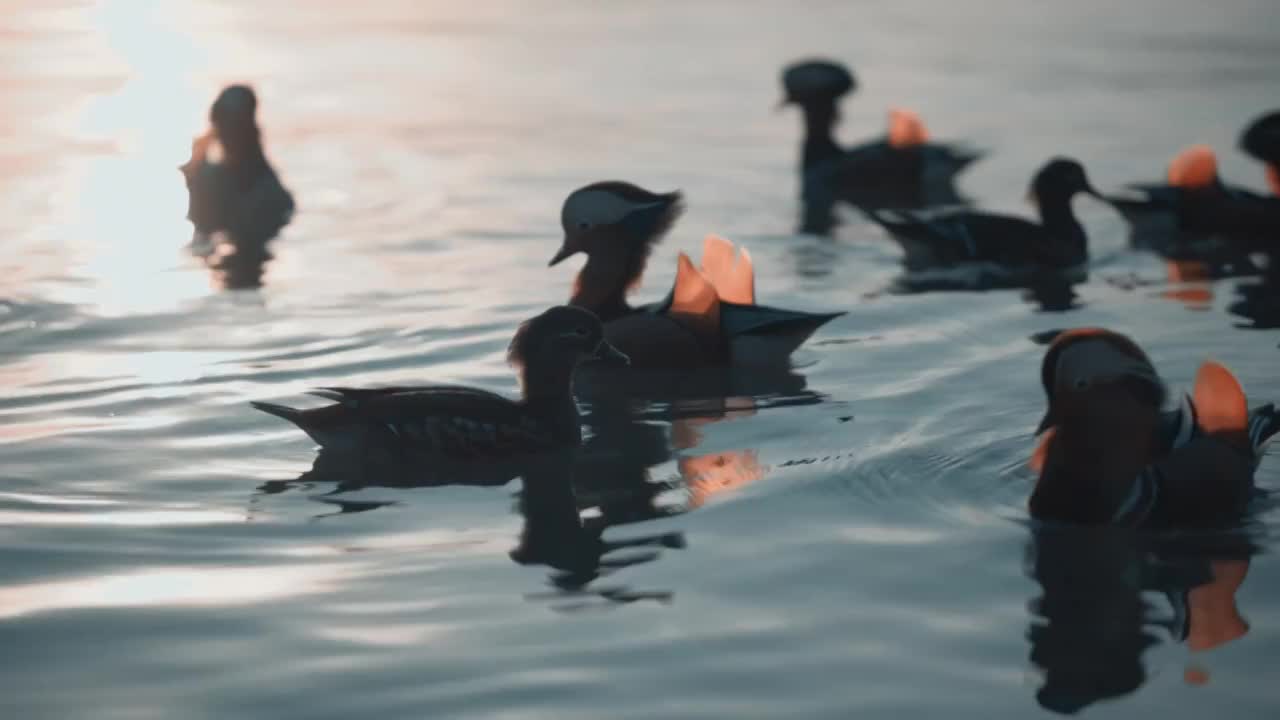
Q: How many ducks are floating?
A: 7